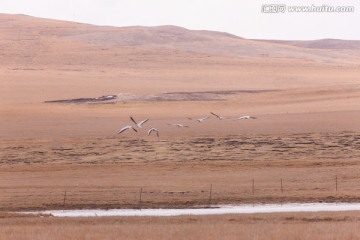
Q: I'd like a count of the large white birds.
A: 7